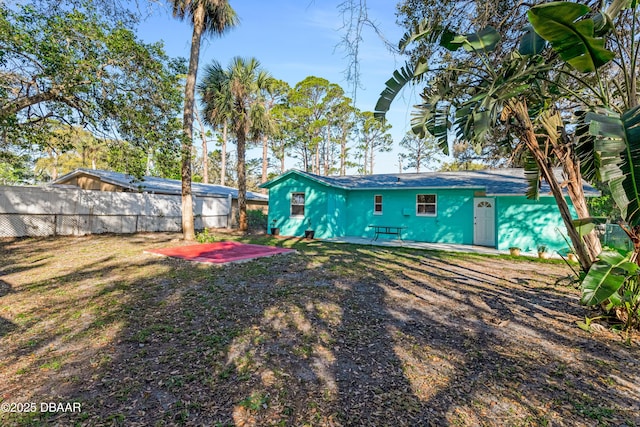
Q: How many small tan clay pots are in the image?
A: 3